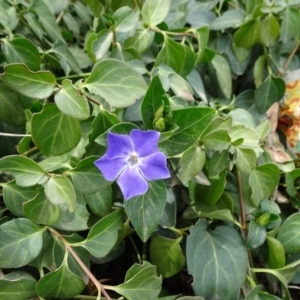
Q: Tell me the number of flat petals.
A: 5